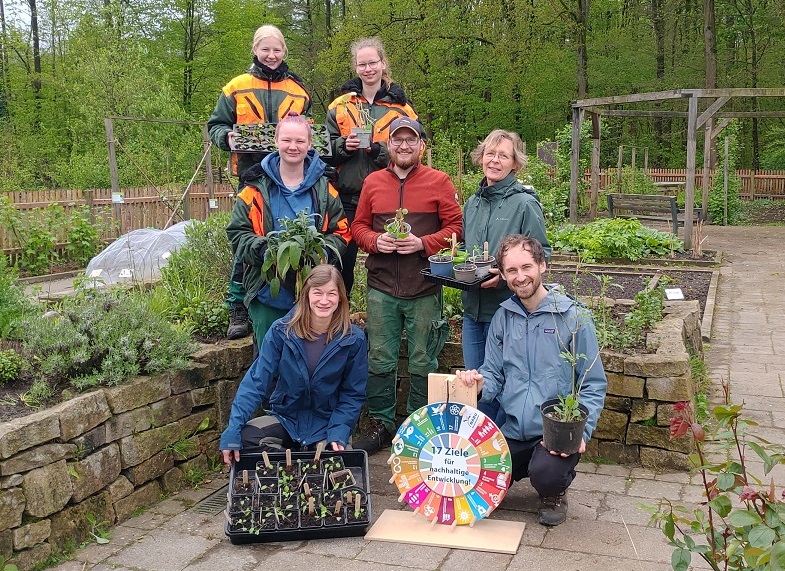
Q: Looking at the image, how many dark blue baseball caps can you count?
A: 1